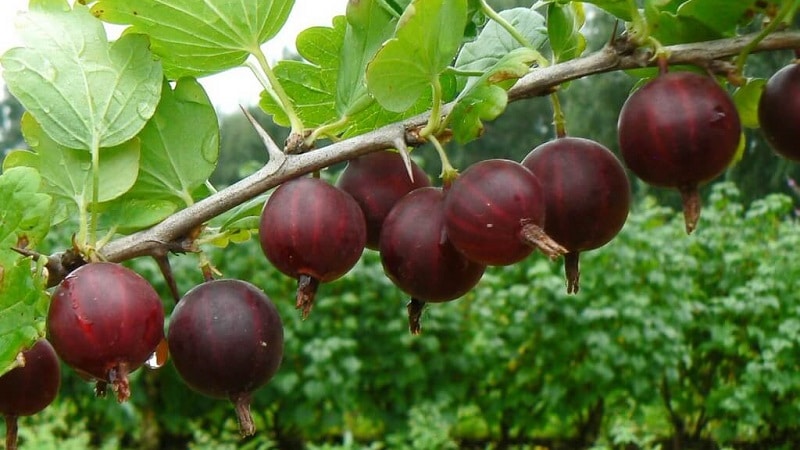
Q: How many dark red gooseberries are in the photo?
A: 10